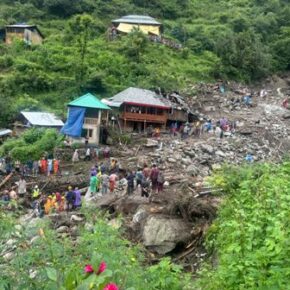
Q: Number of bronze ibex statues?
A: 0